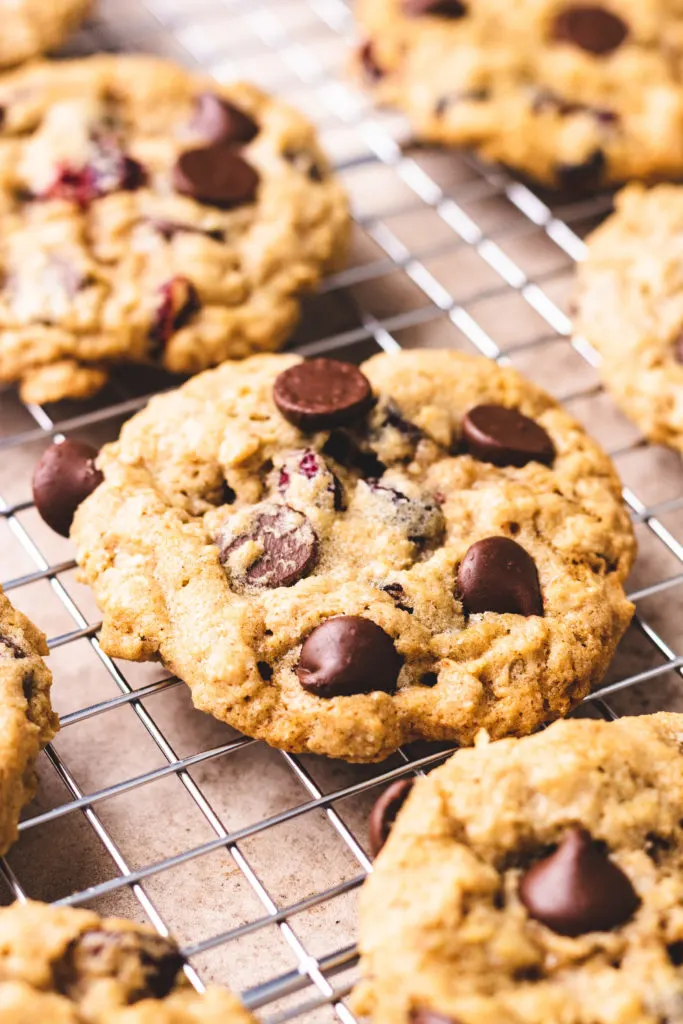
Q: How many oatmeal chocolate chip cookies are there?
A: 8